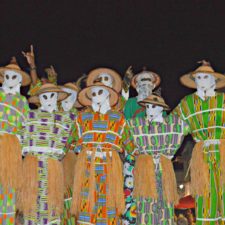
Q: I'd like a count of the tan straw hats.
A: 8